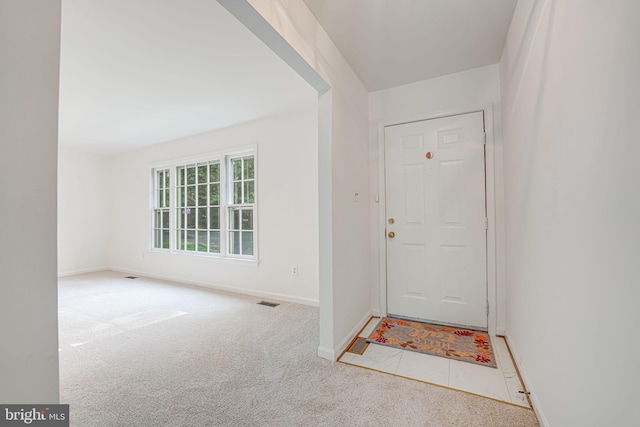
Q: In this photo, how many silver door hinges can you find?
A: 3